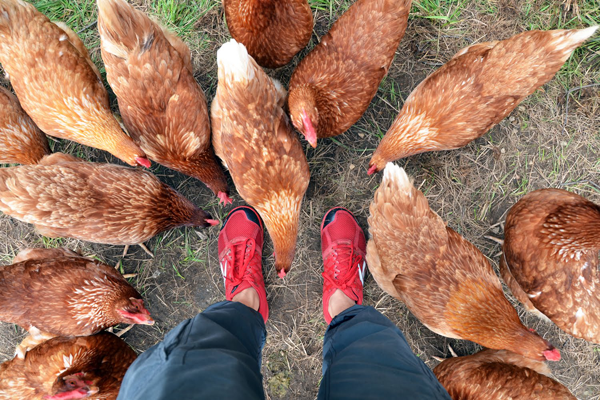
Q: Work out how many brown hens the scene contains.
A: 13